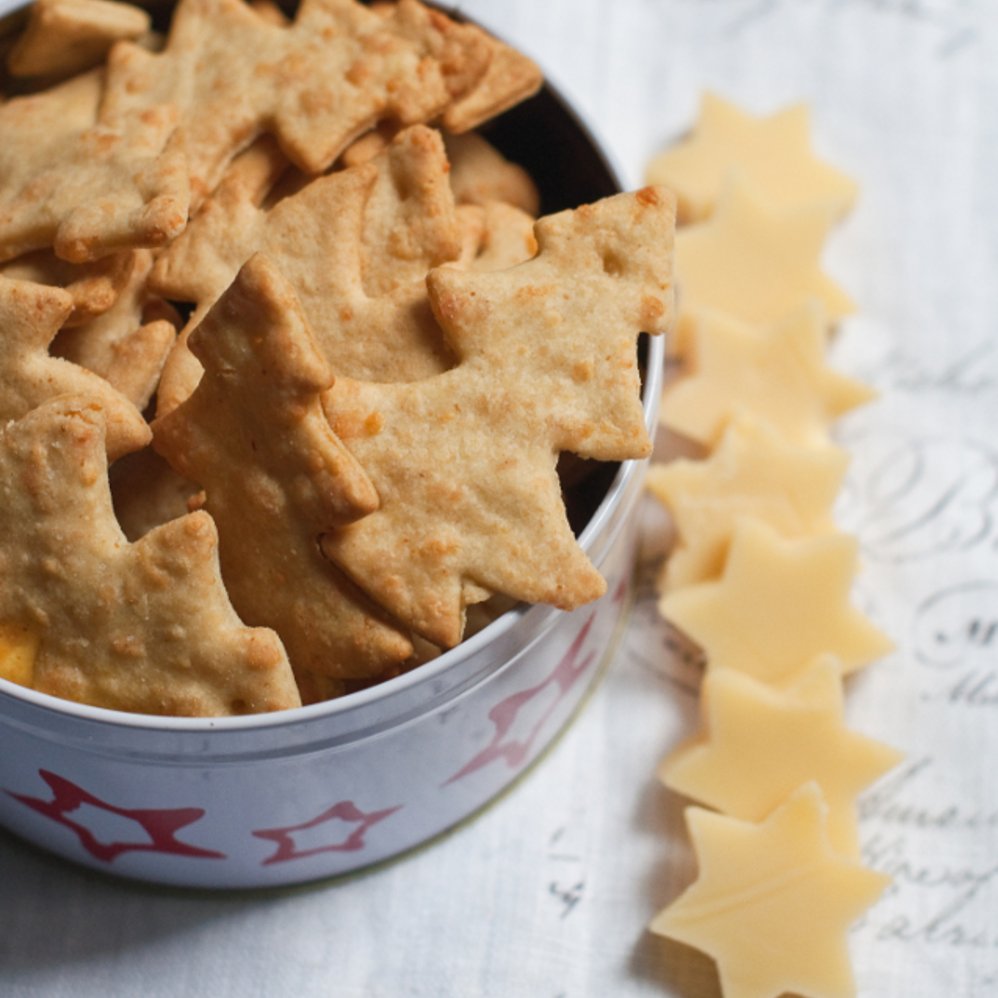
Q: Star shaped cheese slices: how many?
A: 7